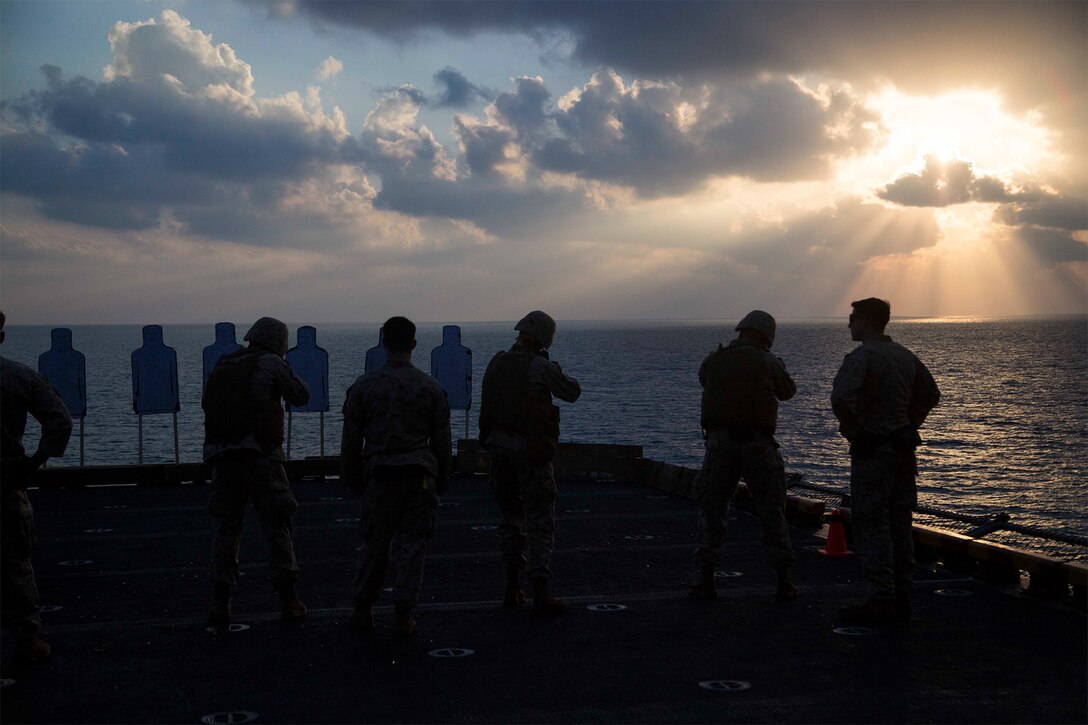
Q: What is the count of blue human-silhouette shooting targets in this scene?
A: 6